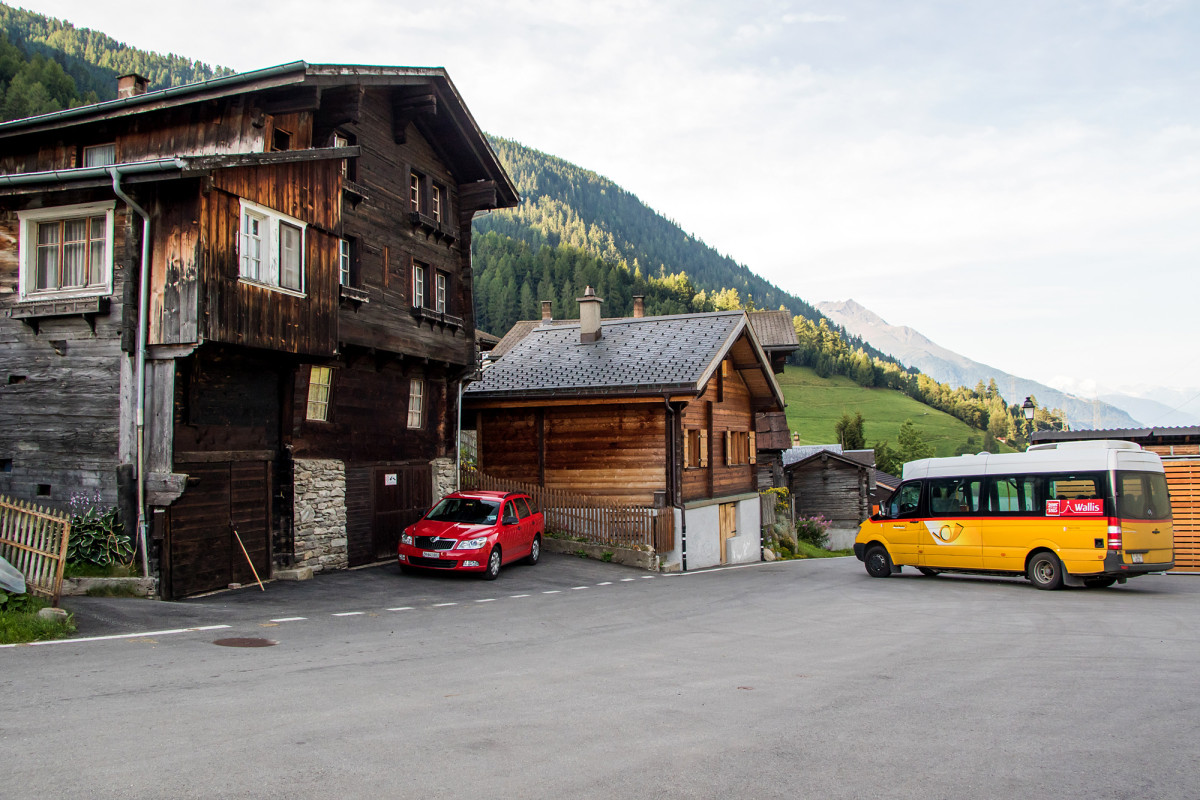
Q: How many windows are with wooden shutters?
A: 2